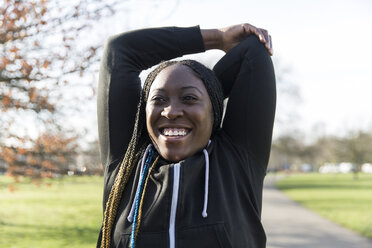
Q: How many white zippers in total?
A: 1